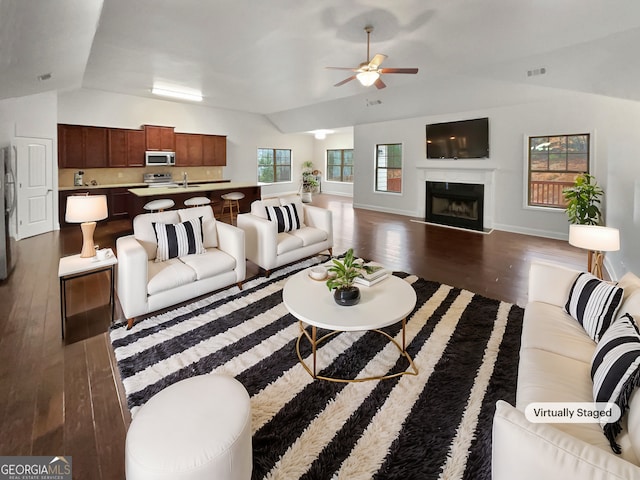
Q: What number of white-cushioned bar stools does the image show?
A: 3